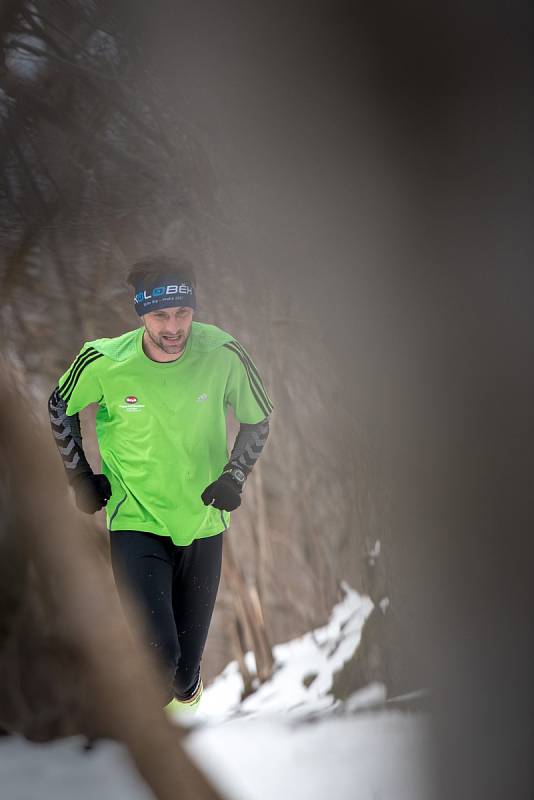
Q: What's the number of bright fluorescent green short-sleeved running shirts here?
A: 1